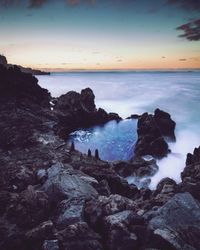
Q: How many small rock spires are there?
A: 3